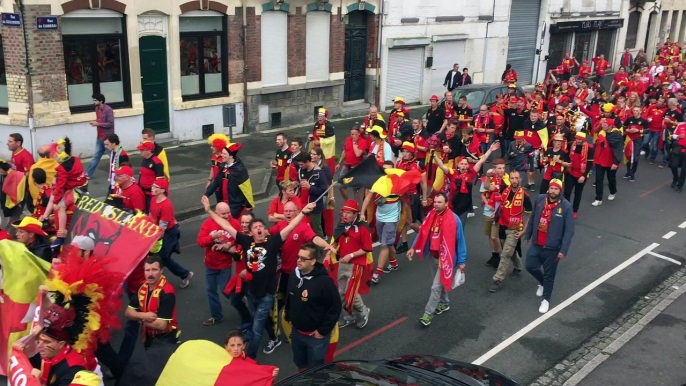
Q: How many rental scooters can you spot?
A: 0